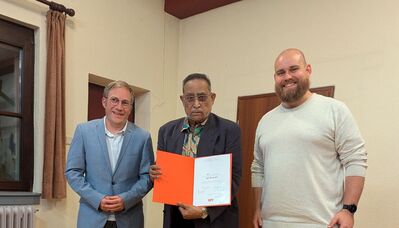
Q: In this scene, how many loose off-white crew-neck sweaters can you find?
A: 1